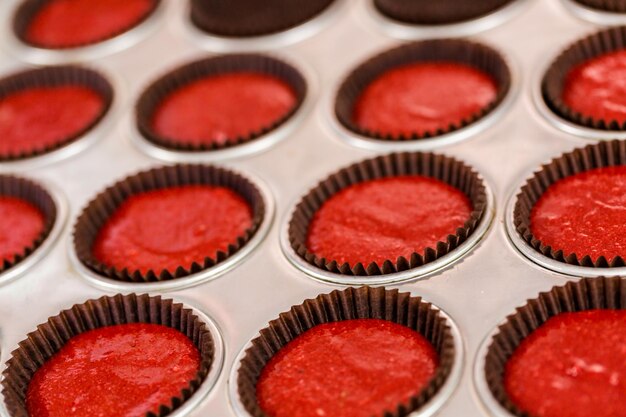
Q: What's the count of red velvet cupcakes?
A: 12